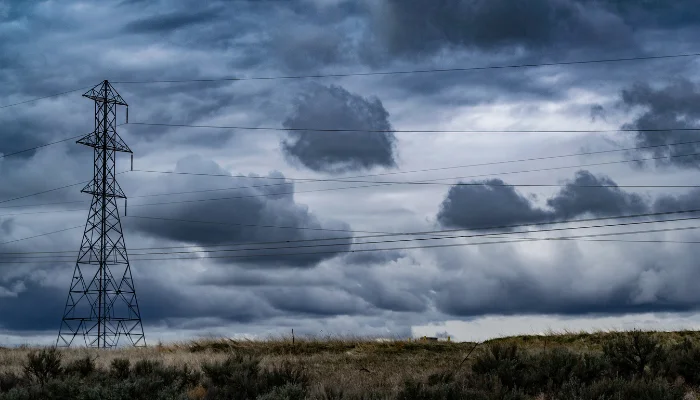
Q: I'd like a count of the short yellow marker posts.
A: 3